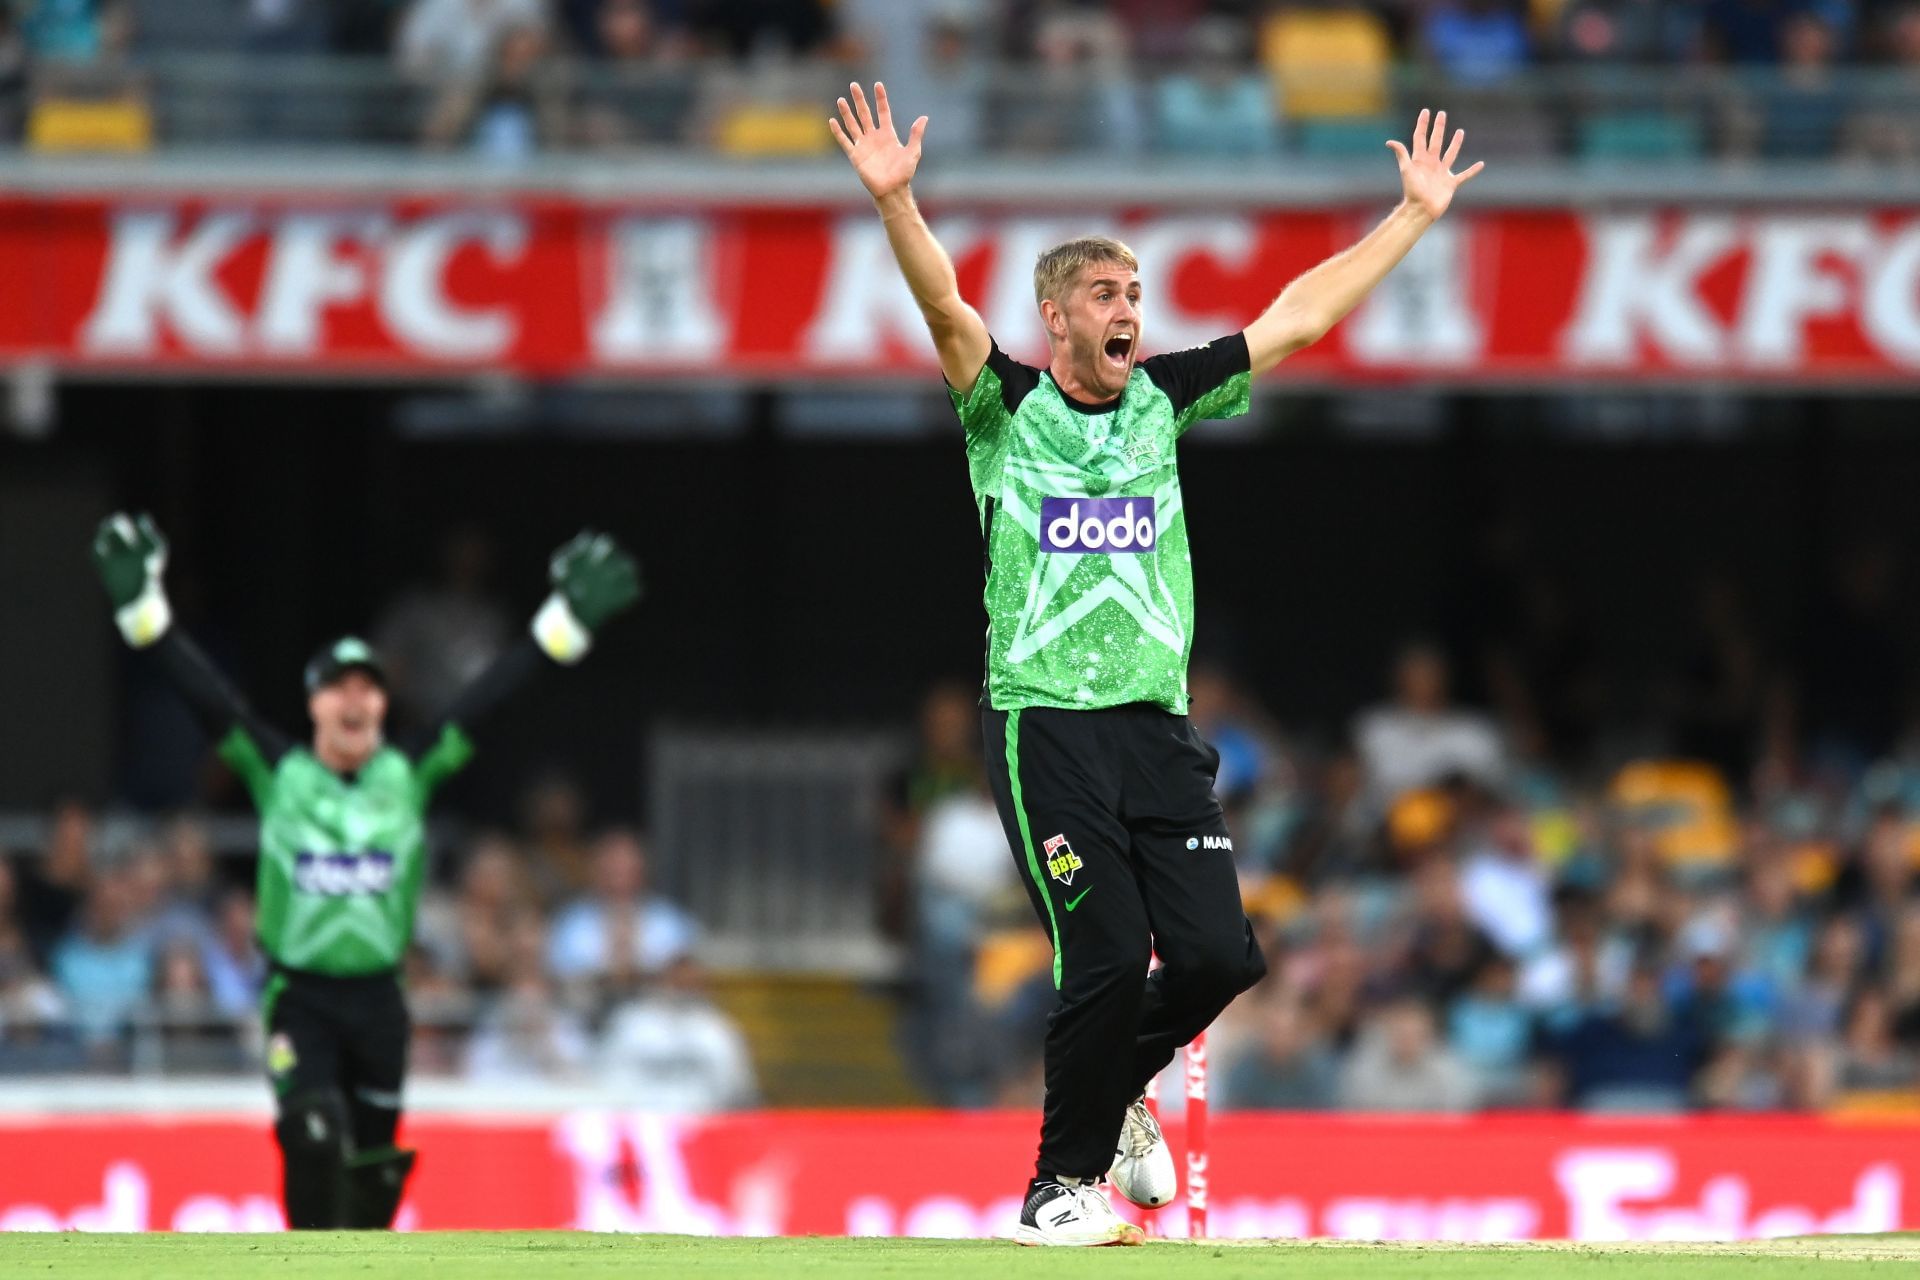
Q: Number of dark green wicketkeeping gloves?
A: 2